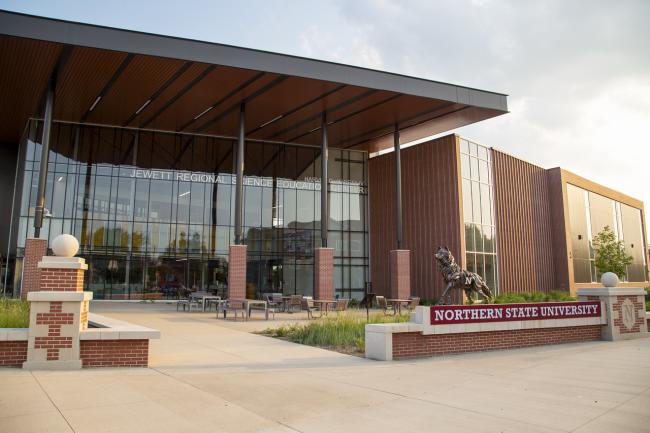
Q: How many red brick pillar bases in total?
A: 4